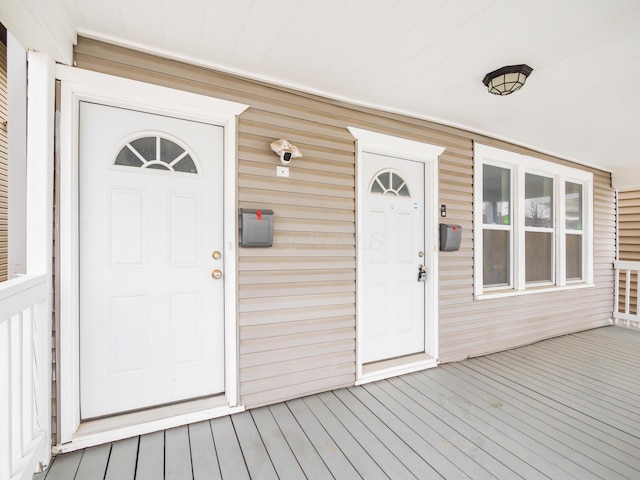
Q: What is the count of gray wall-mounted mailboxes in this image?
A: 2